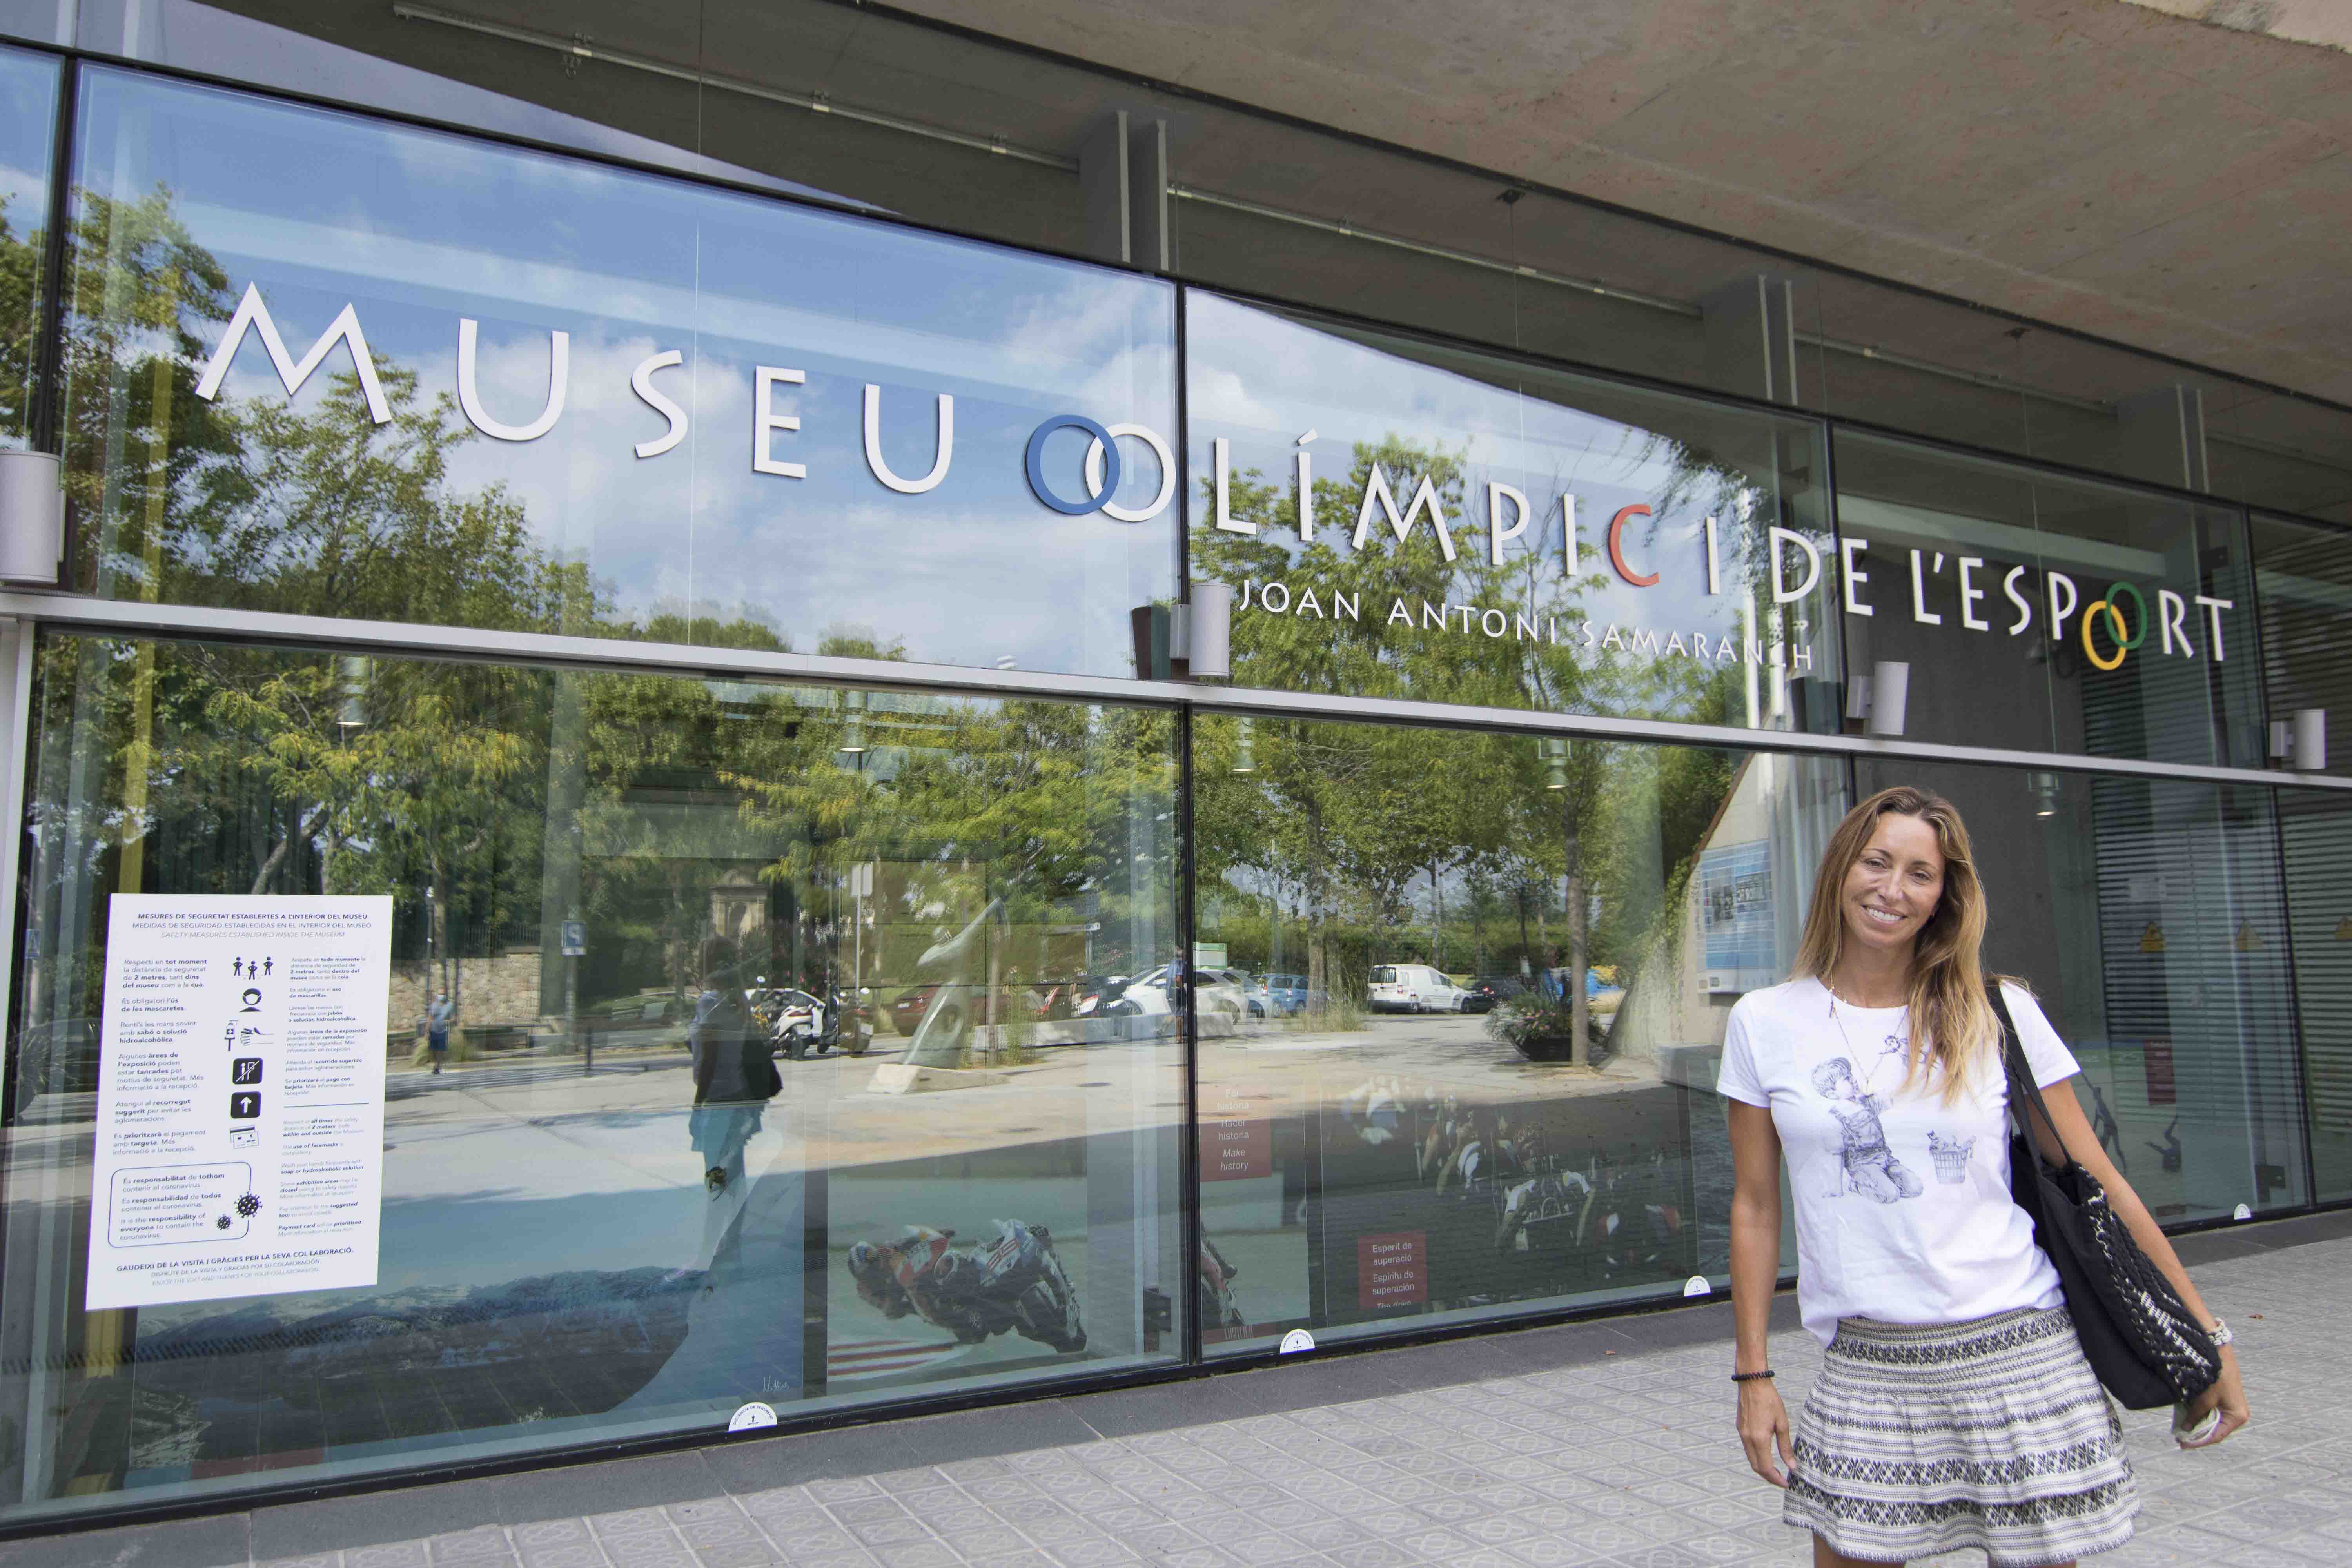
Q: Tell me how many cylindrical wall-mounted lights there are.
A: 4